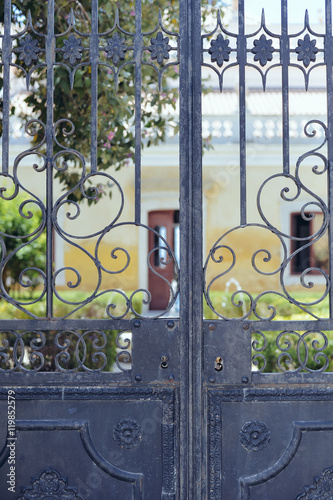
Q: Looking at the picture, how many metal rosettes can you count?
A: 9